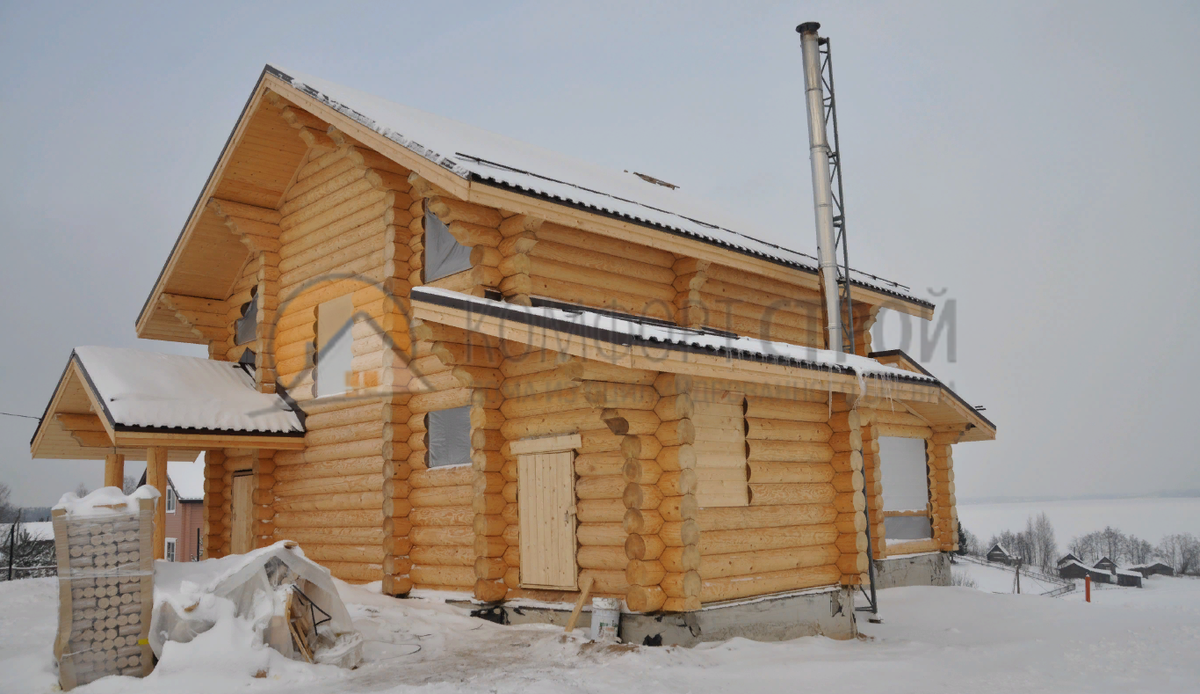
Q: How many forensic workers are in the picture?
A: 0